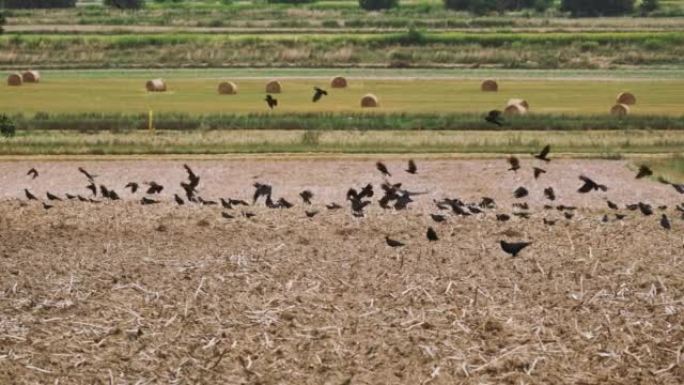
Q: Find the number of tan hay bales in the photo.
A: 12